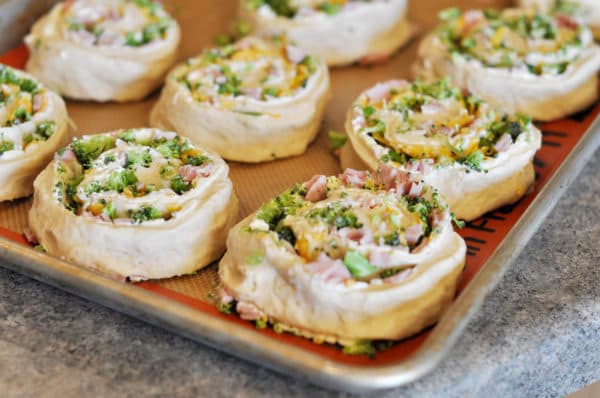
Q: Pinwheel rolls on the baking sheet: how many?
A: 9